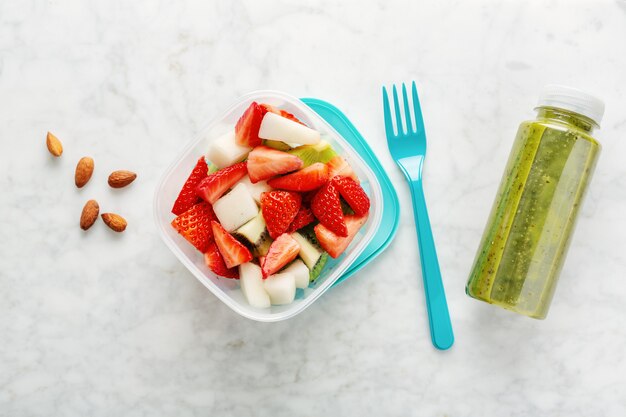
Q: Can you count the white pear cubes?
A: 7